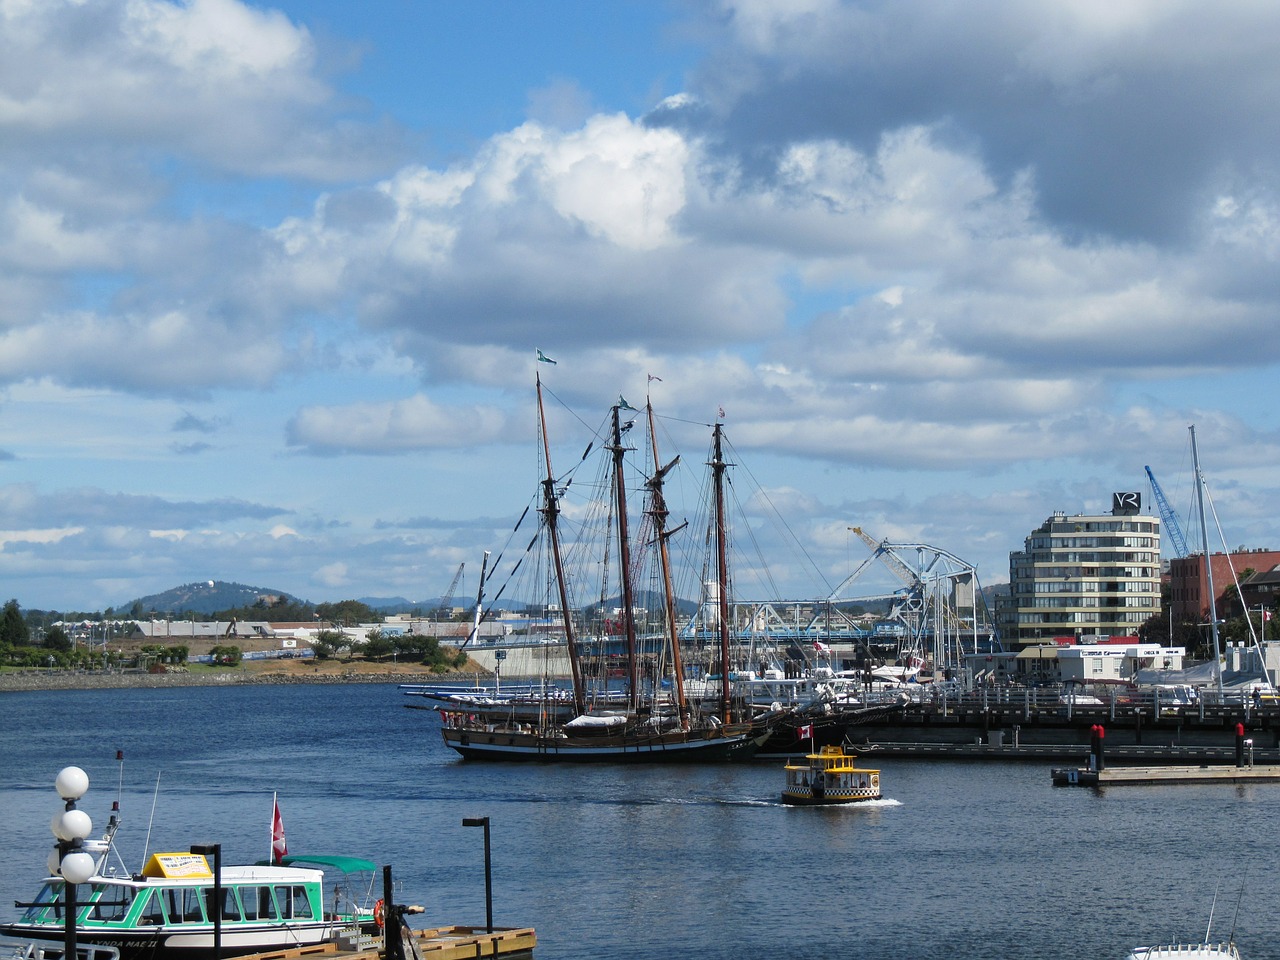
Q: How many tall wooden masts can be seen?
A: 4